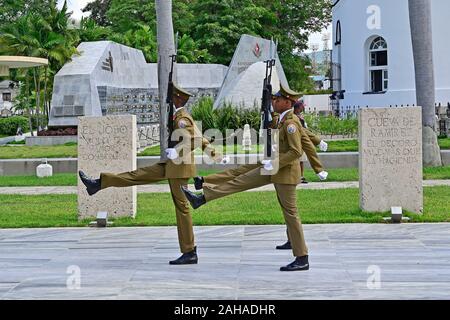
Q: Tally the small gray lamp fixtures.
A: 2